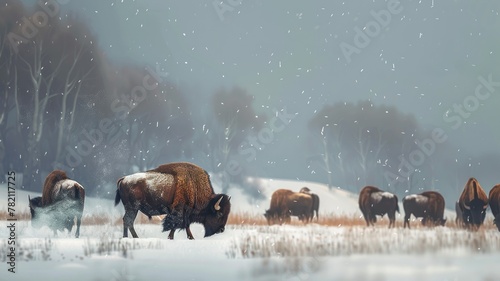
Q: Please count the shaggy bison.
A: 8